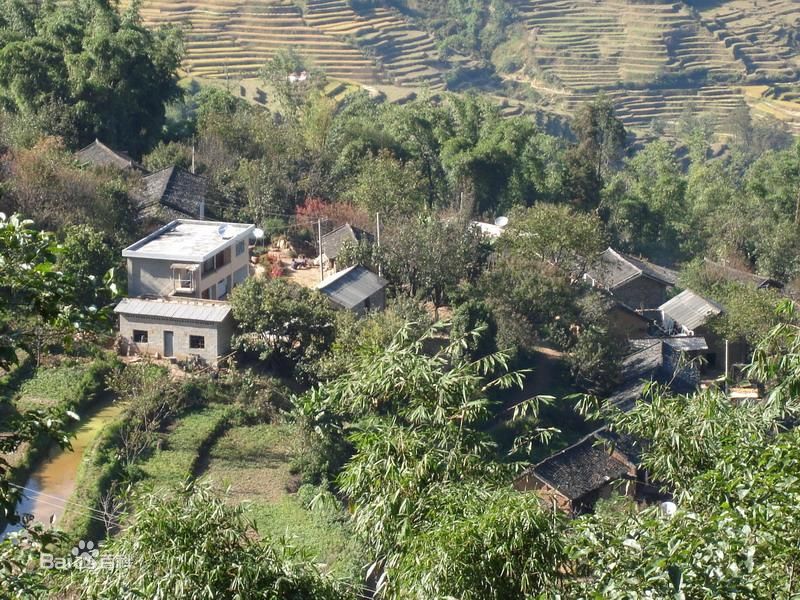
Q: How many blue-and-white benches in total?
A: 0